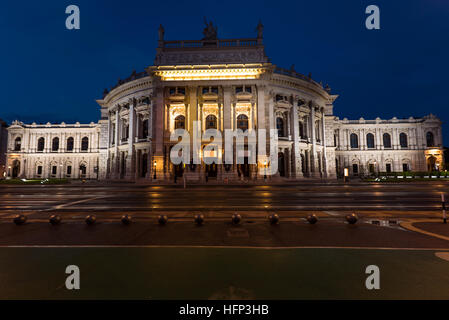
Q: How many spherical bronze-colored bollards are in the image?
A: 10